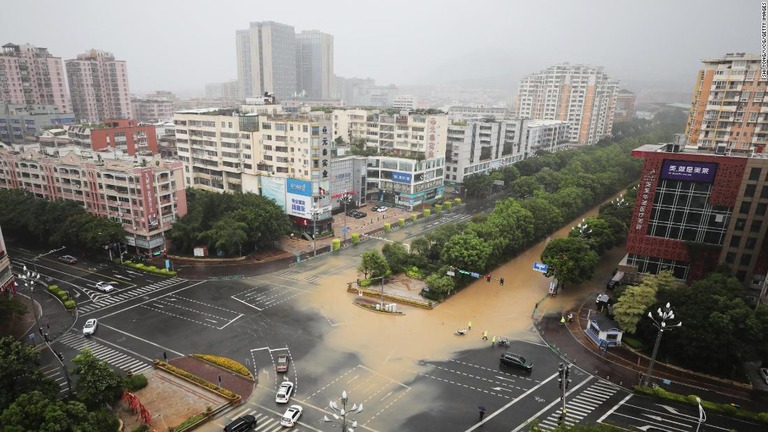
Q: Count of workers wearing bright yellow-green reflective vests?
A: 4